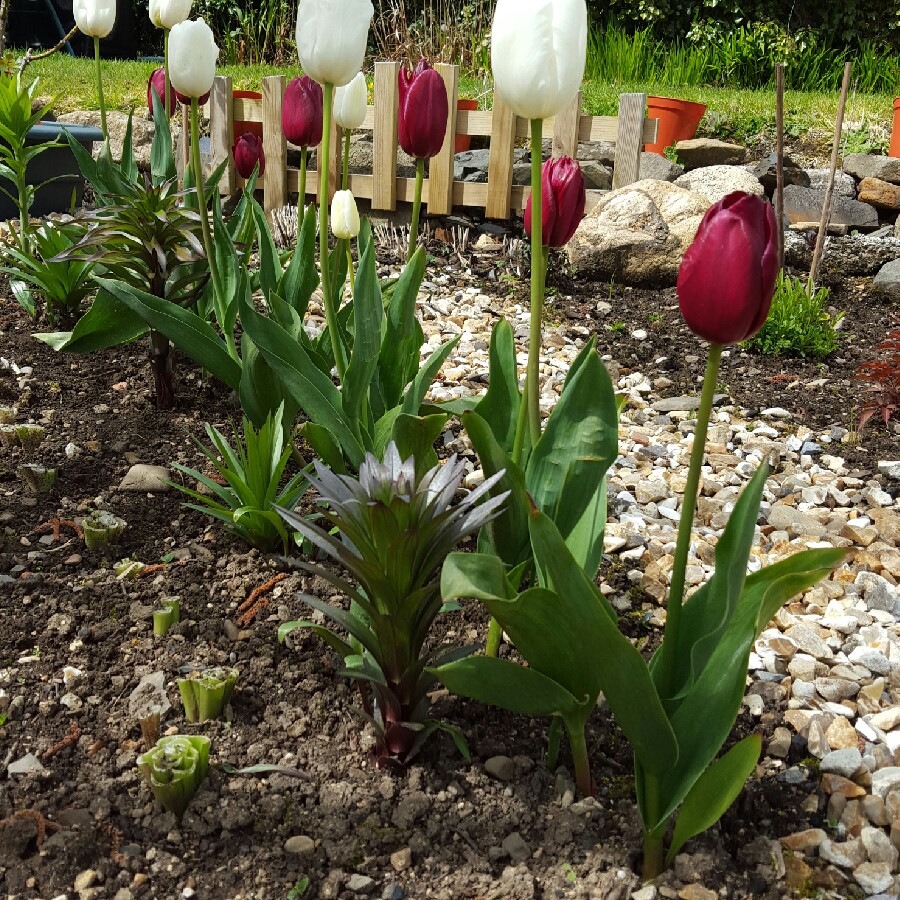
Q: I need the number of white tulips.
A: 7